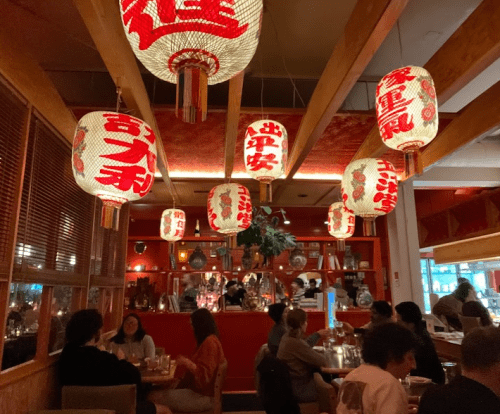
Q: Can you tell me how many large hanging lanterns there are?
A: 8